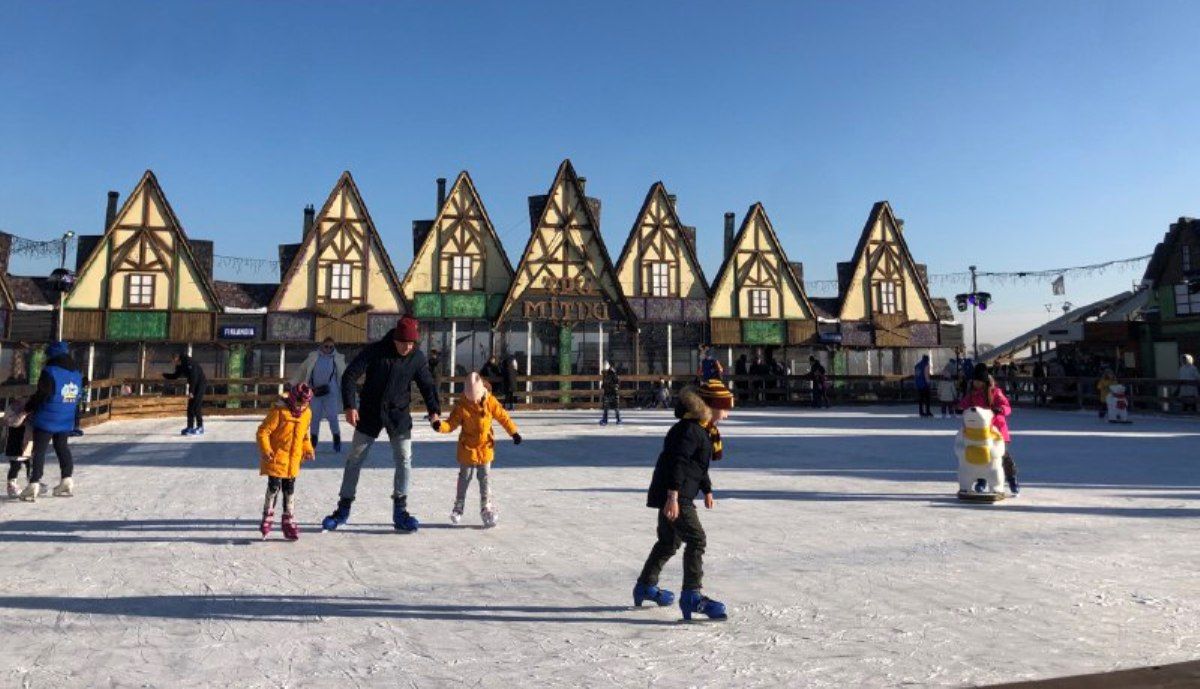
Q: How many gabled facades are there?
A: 7